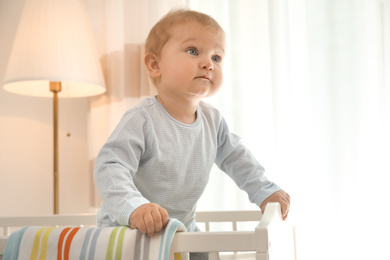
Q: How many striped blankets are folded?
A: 1